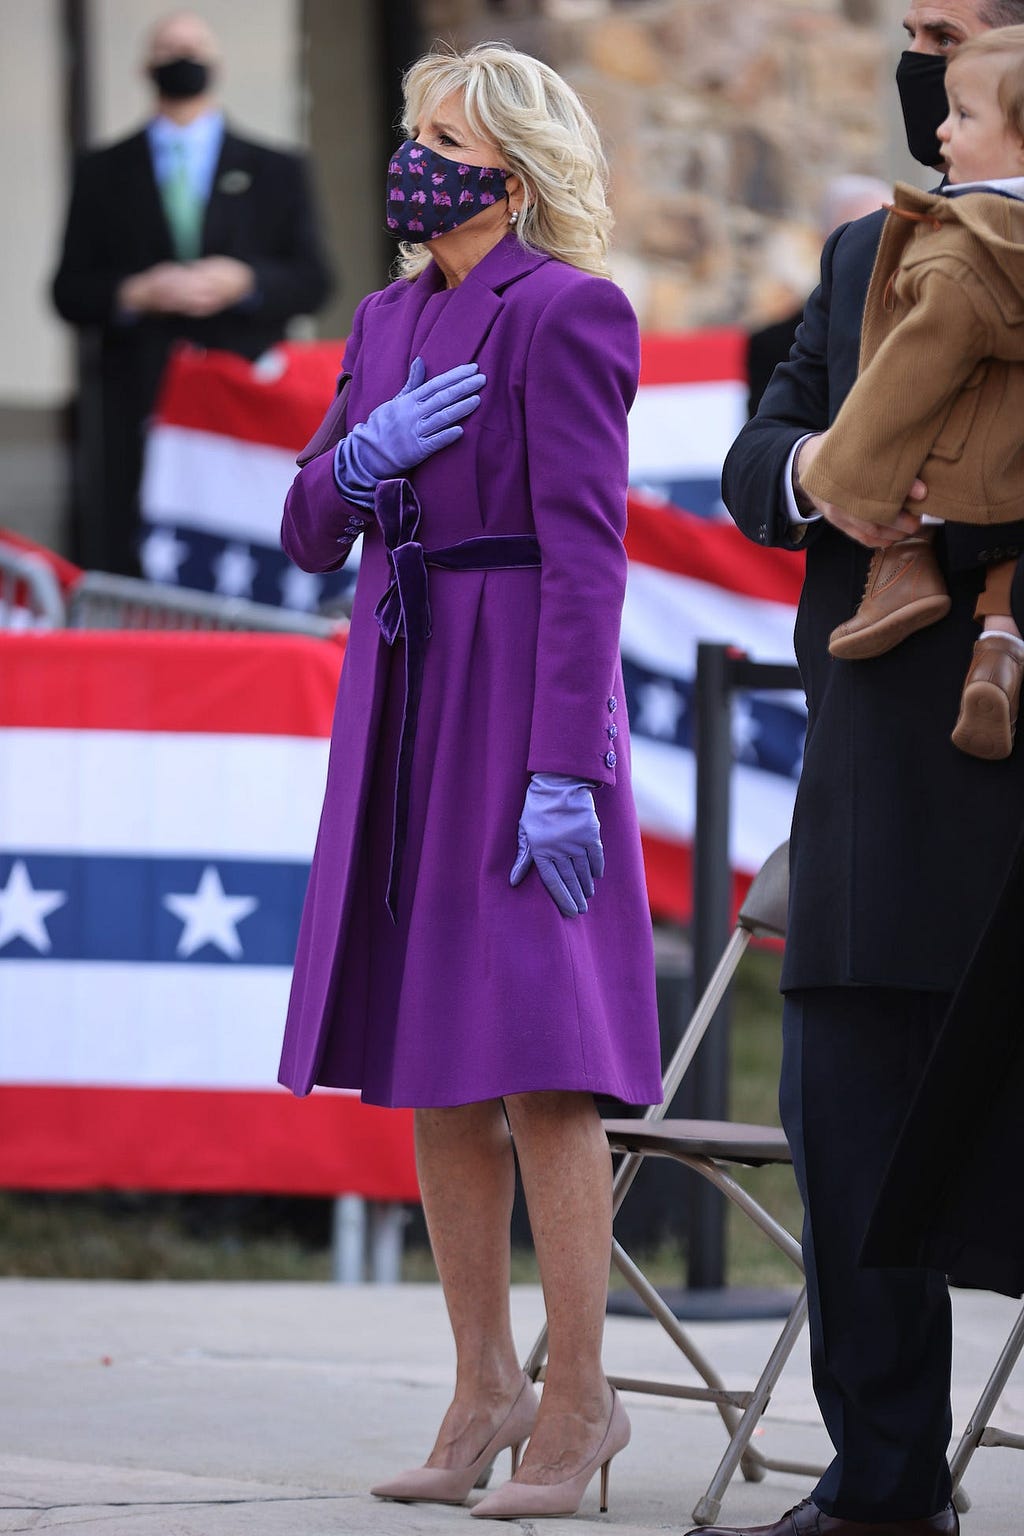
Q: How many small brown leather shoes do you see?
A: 2